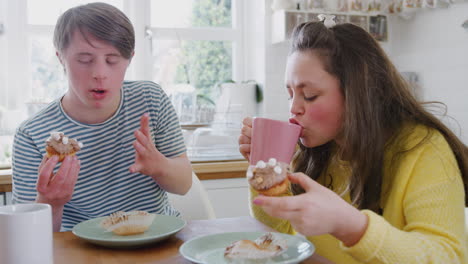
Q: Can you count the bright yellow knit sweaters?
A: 1